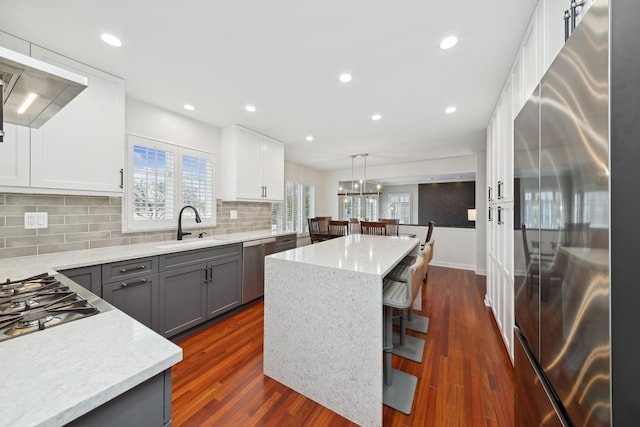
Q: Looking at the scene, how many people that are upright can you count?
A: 0